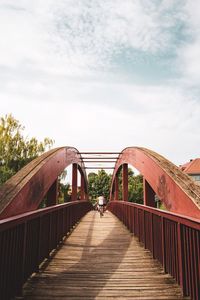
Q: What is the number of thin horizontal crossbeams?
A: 4